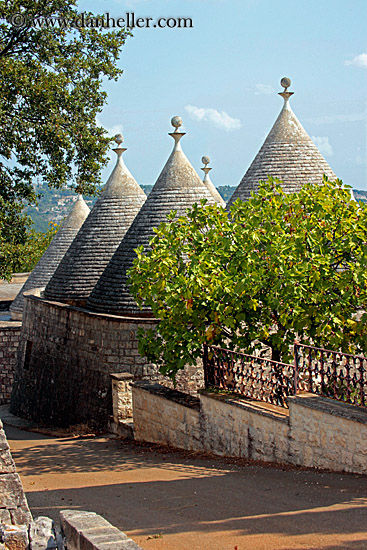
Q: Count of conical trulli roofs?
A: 5